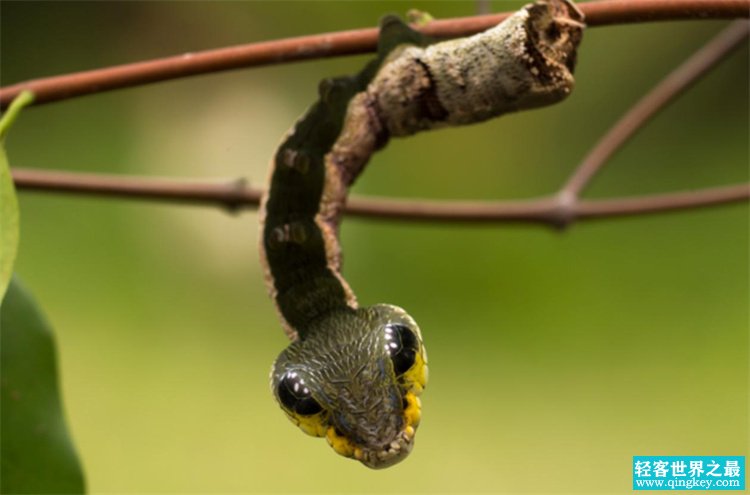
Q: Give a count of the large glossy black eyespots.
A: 2